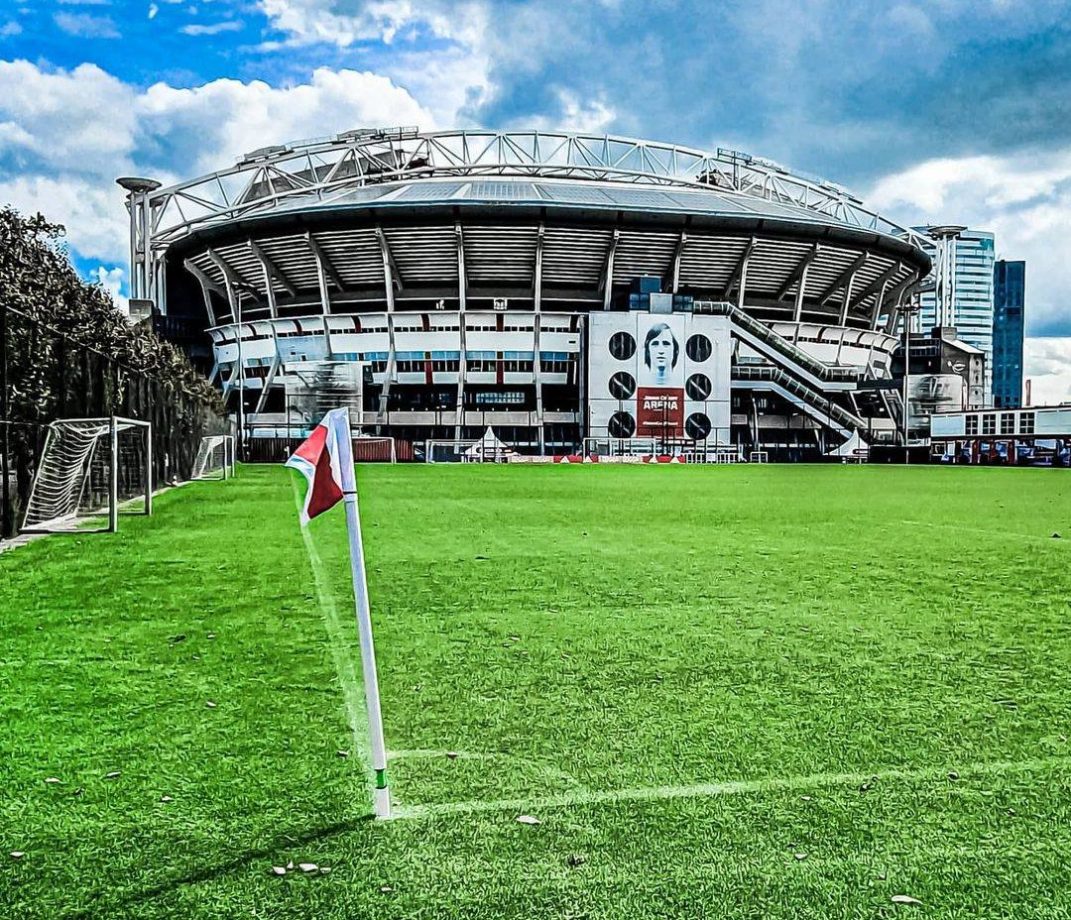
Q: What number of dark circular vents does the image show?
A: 6